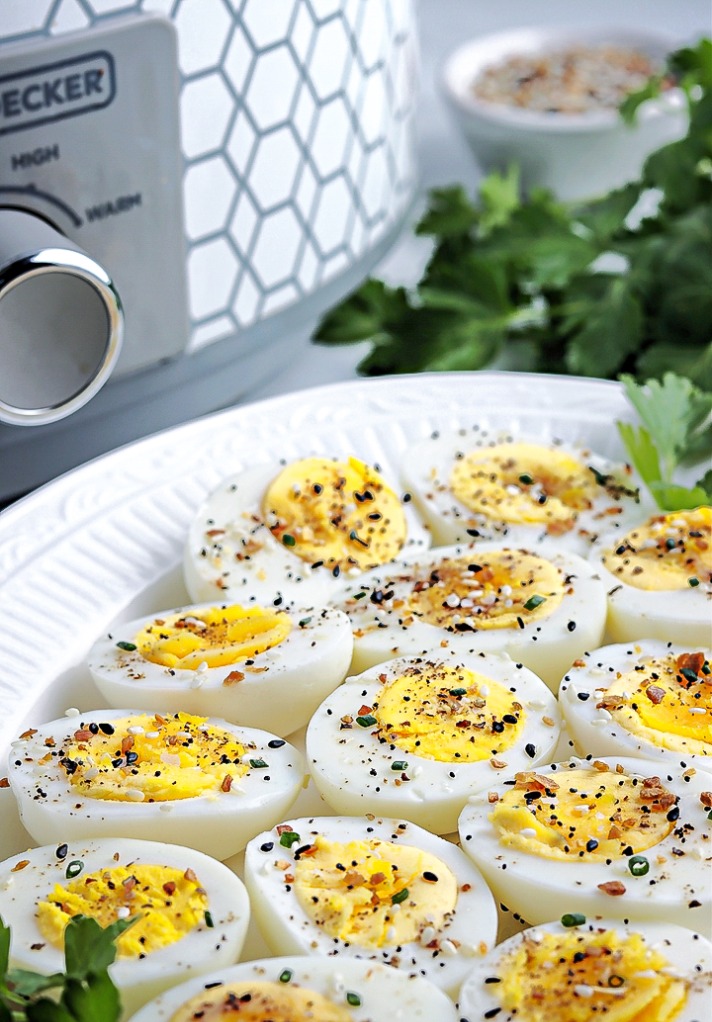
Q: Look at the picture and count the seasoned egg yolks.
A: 13